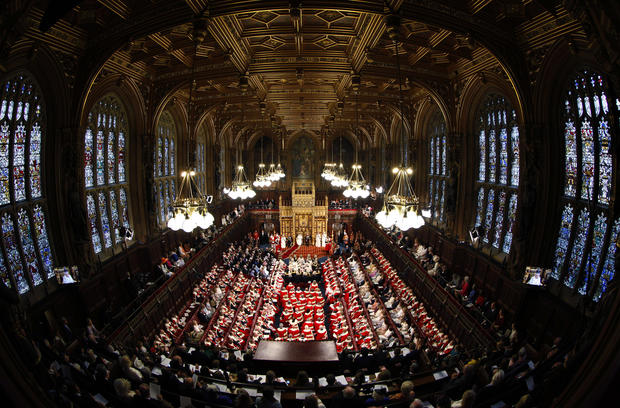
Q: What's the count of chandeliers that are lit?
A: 10